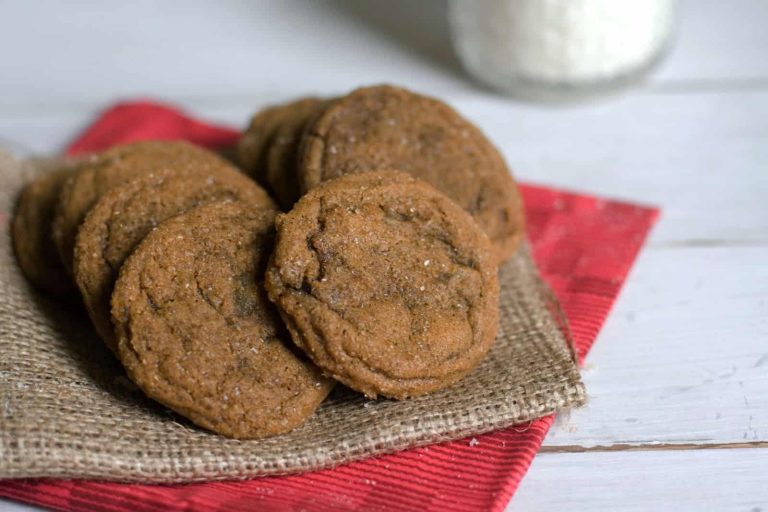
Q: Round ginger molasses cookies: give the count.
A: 8